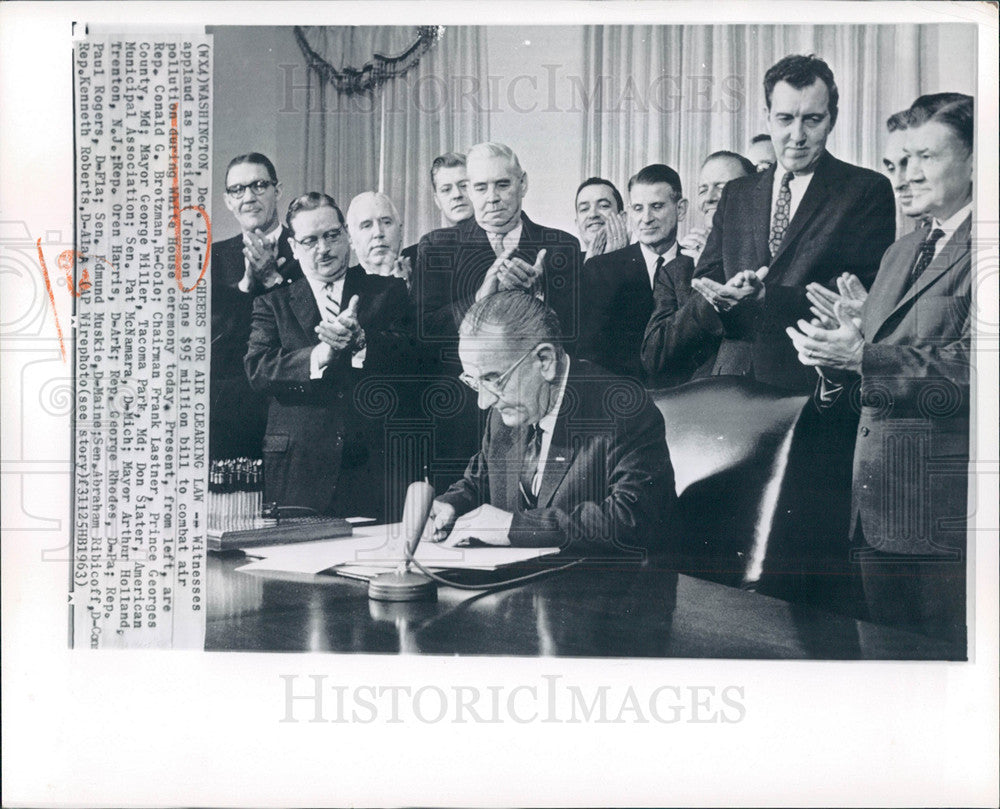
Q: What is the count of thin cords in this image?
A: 1